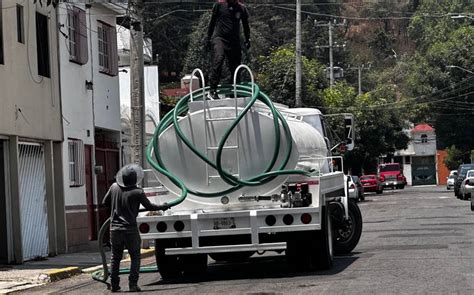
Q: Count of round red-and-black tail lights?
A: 6